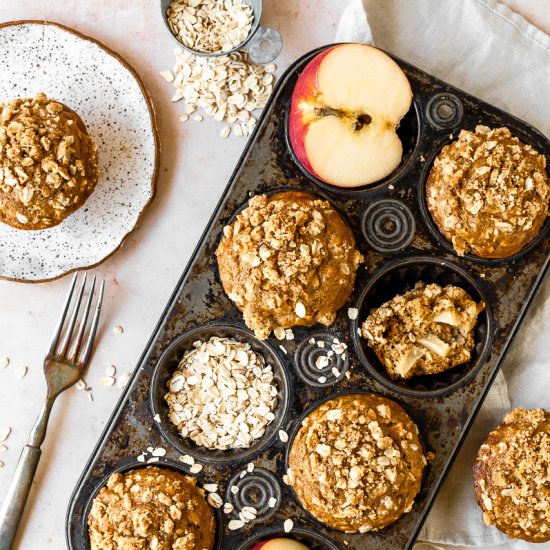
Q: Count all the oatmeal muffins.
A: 7